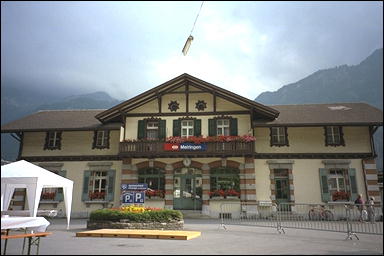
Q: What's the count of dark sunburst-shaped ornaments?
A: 2